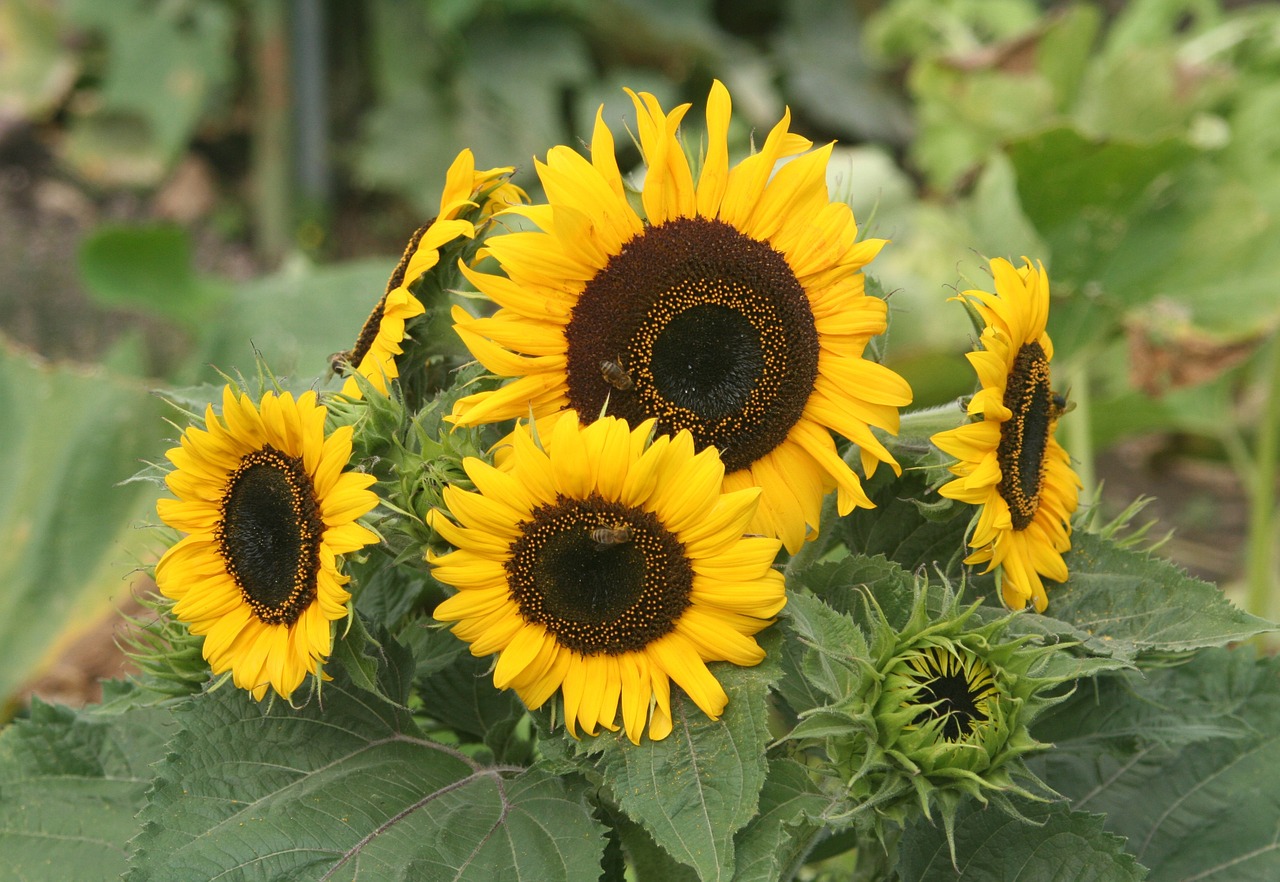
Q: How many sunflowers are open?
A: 5